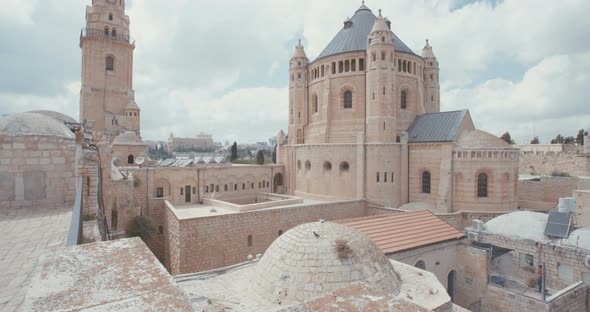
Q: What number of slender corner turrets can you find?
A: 3